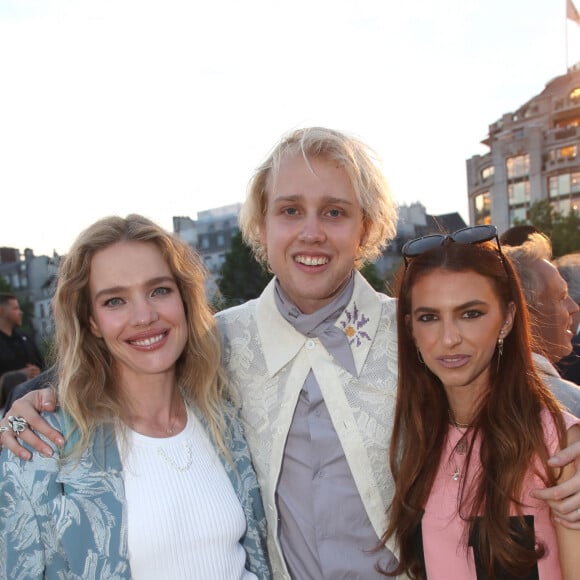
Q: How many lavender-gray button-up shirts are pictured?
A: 1